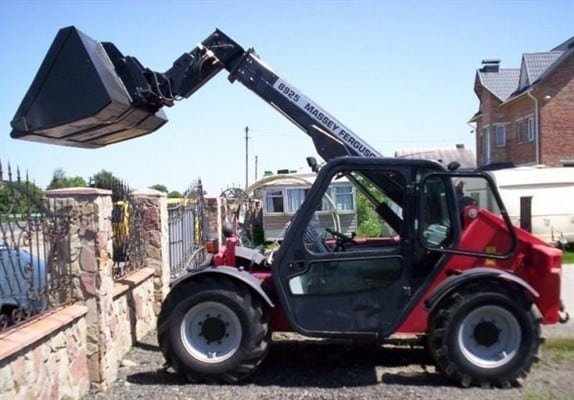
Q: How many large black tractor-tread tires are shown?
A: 2